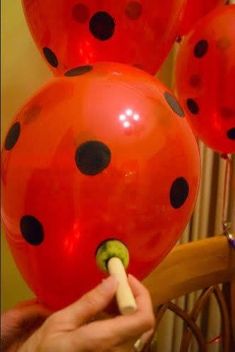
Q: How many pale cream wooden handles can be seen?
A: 1